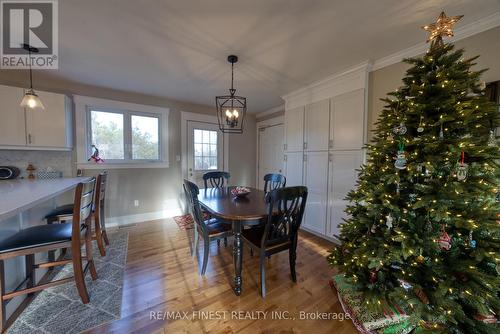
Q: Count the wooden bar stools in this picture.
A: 2